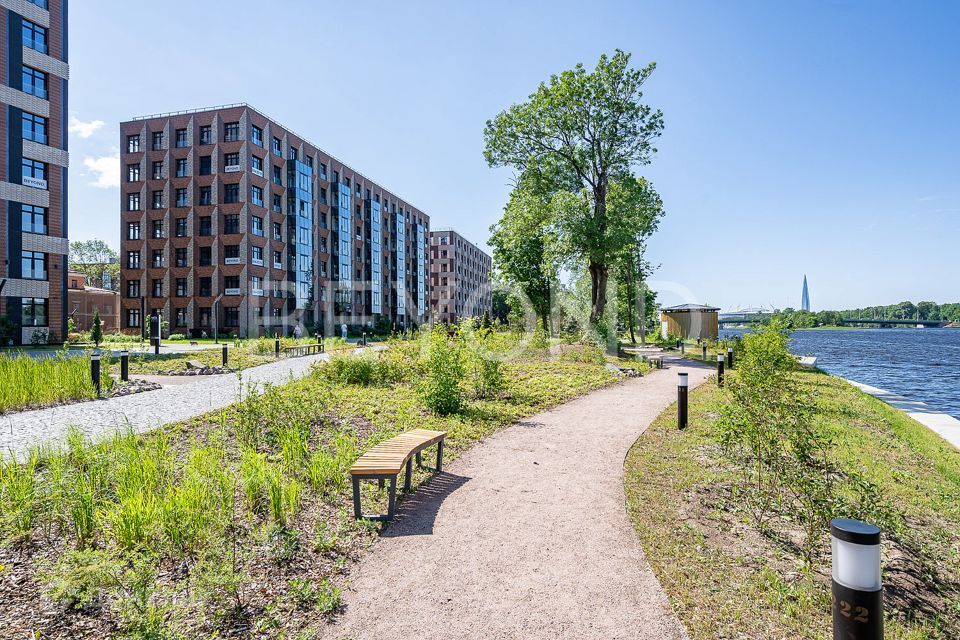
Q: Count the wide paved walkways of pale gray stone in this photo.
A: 1